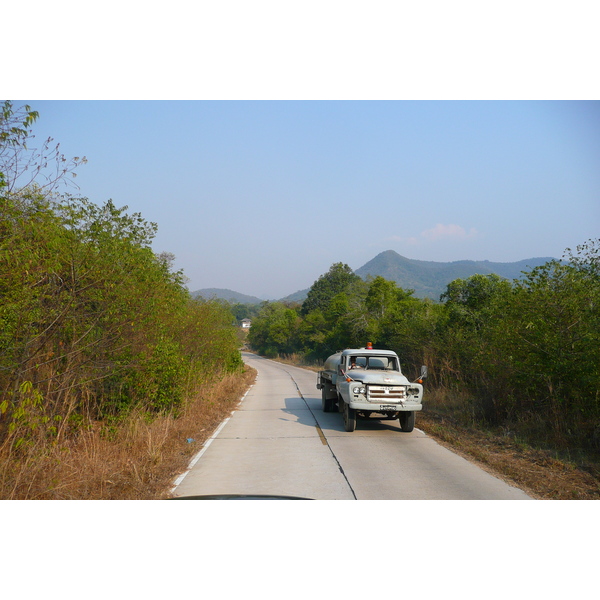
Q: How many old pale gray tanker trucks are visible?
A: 1